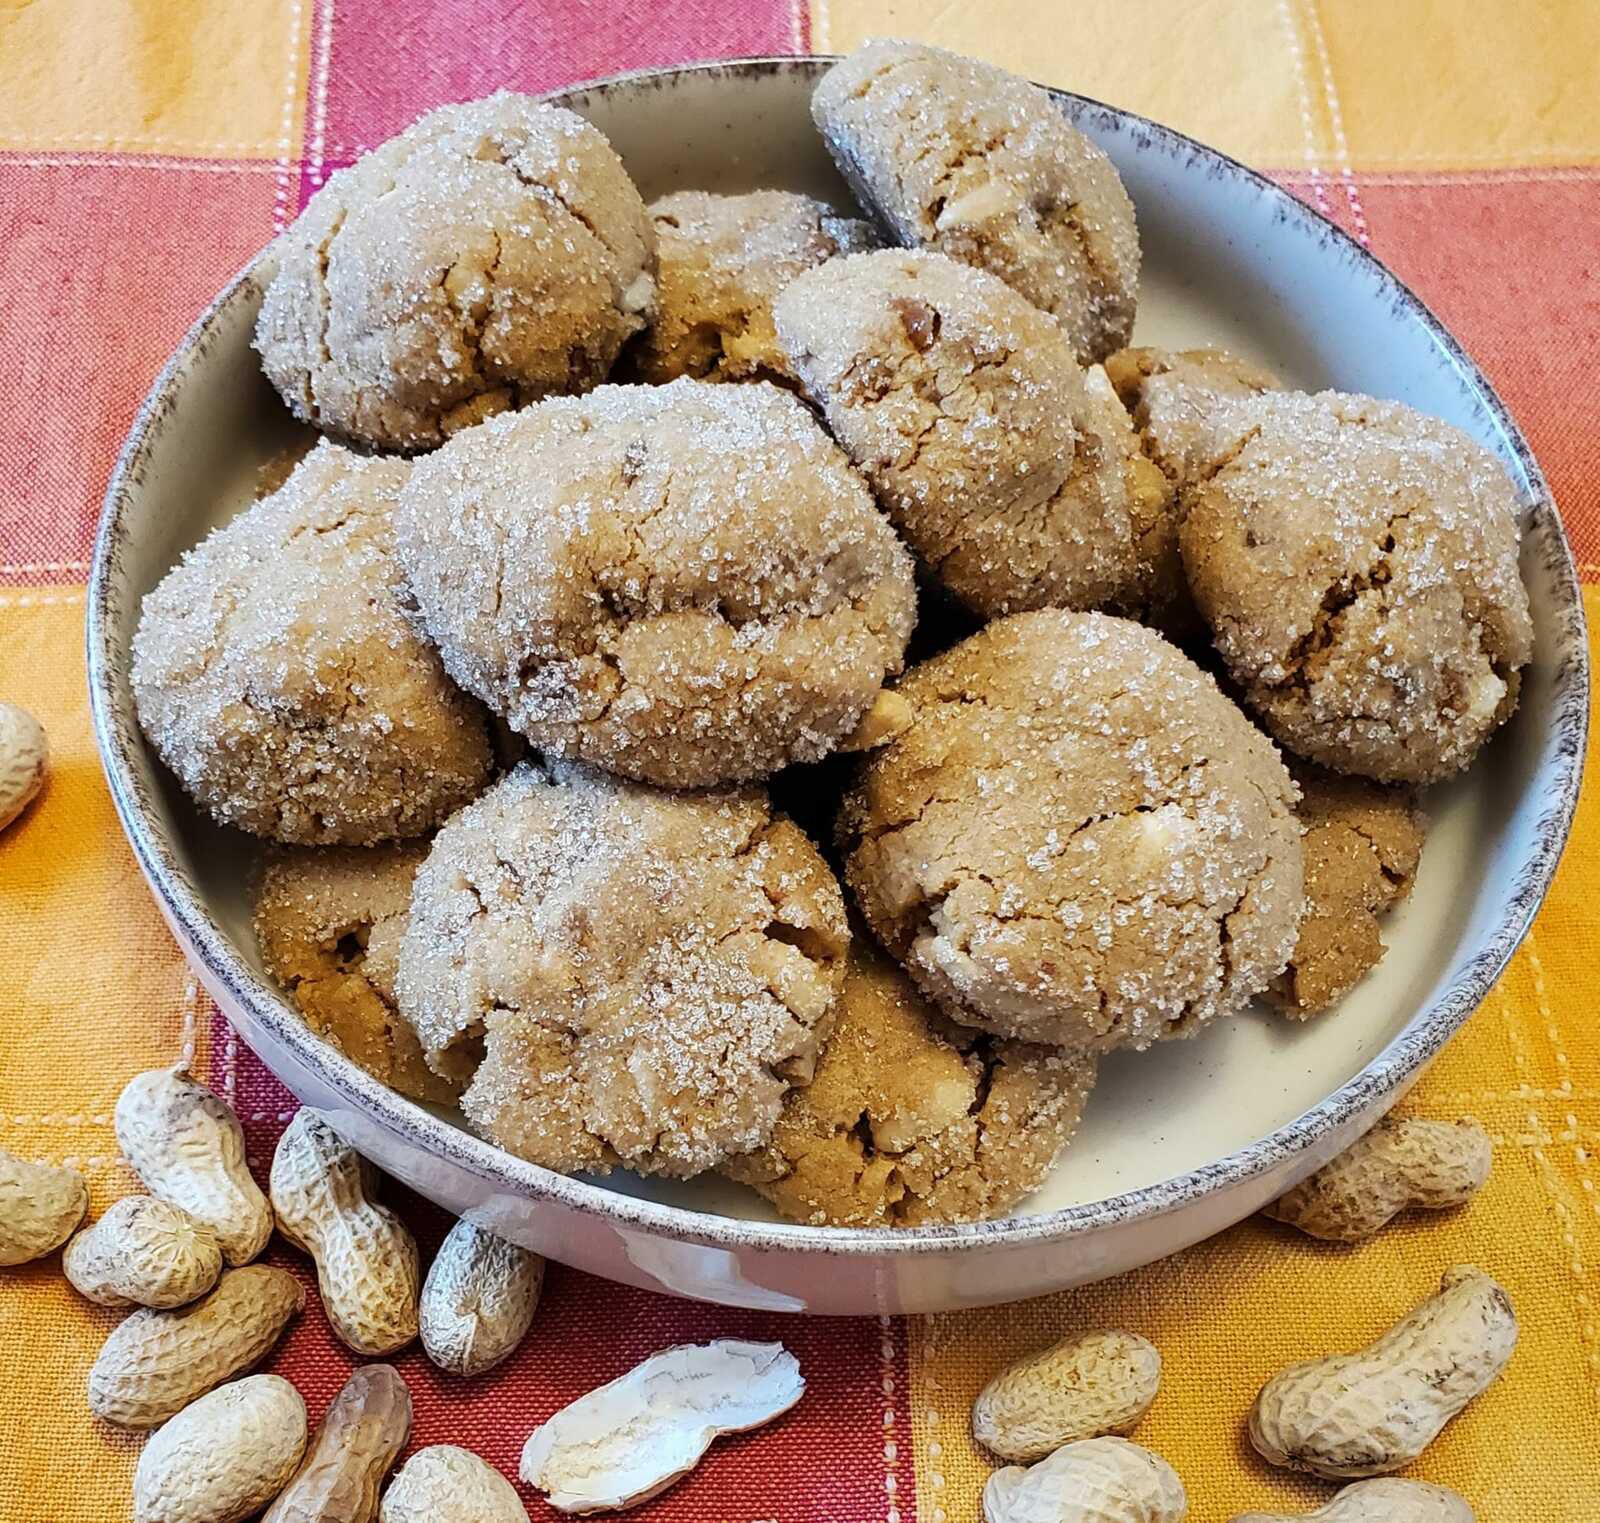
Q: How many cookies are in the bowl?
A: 13